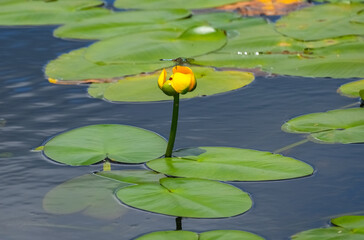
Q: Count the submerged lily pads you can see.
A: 1